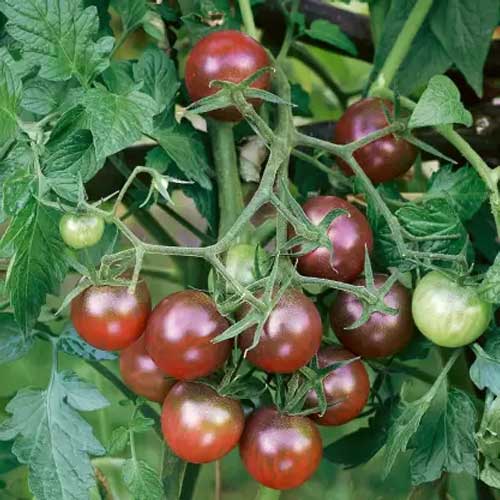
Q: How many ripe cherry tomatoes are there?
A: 11